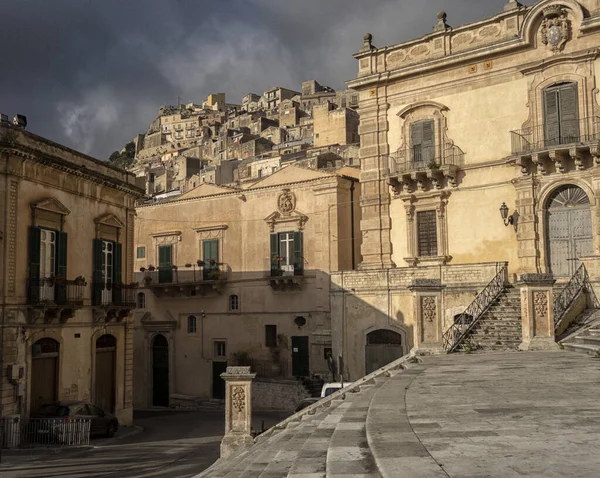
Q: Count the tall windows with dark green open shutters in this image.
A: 3